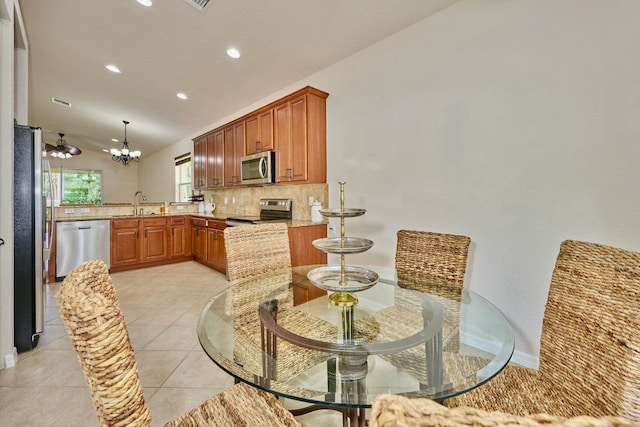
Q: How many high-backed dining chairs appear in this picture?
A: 5